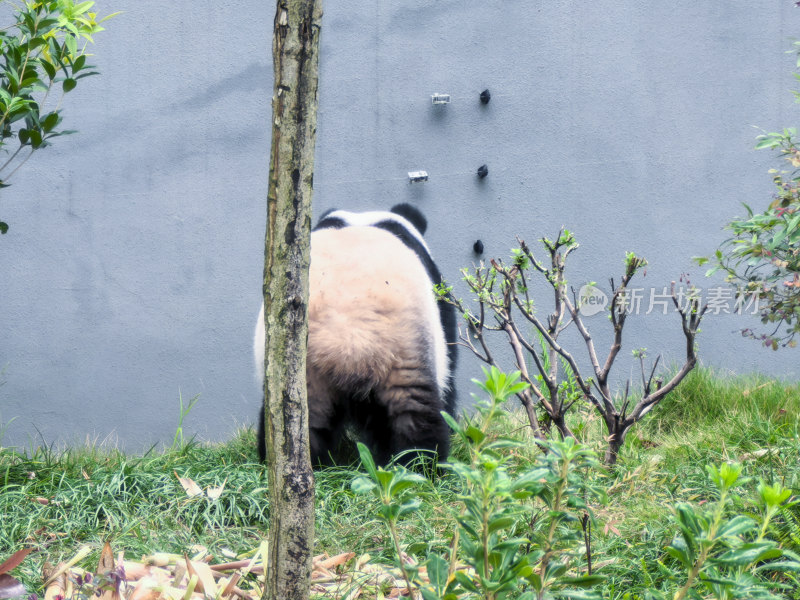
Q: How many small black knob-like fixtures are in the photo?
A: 3